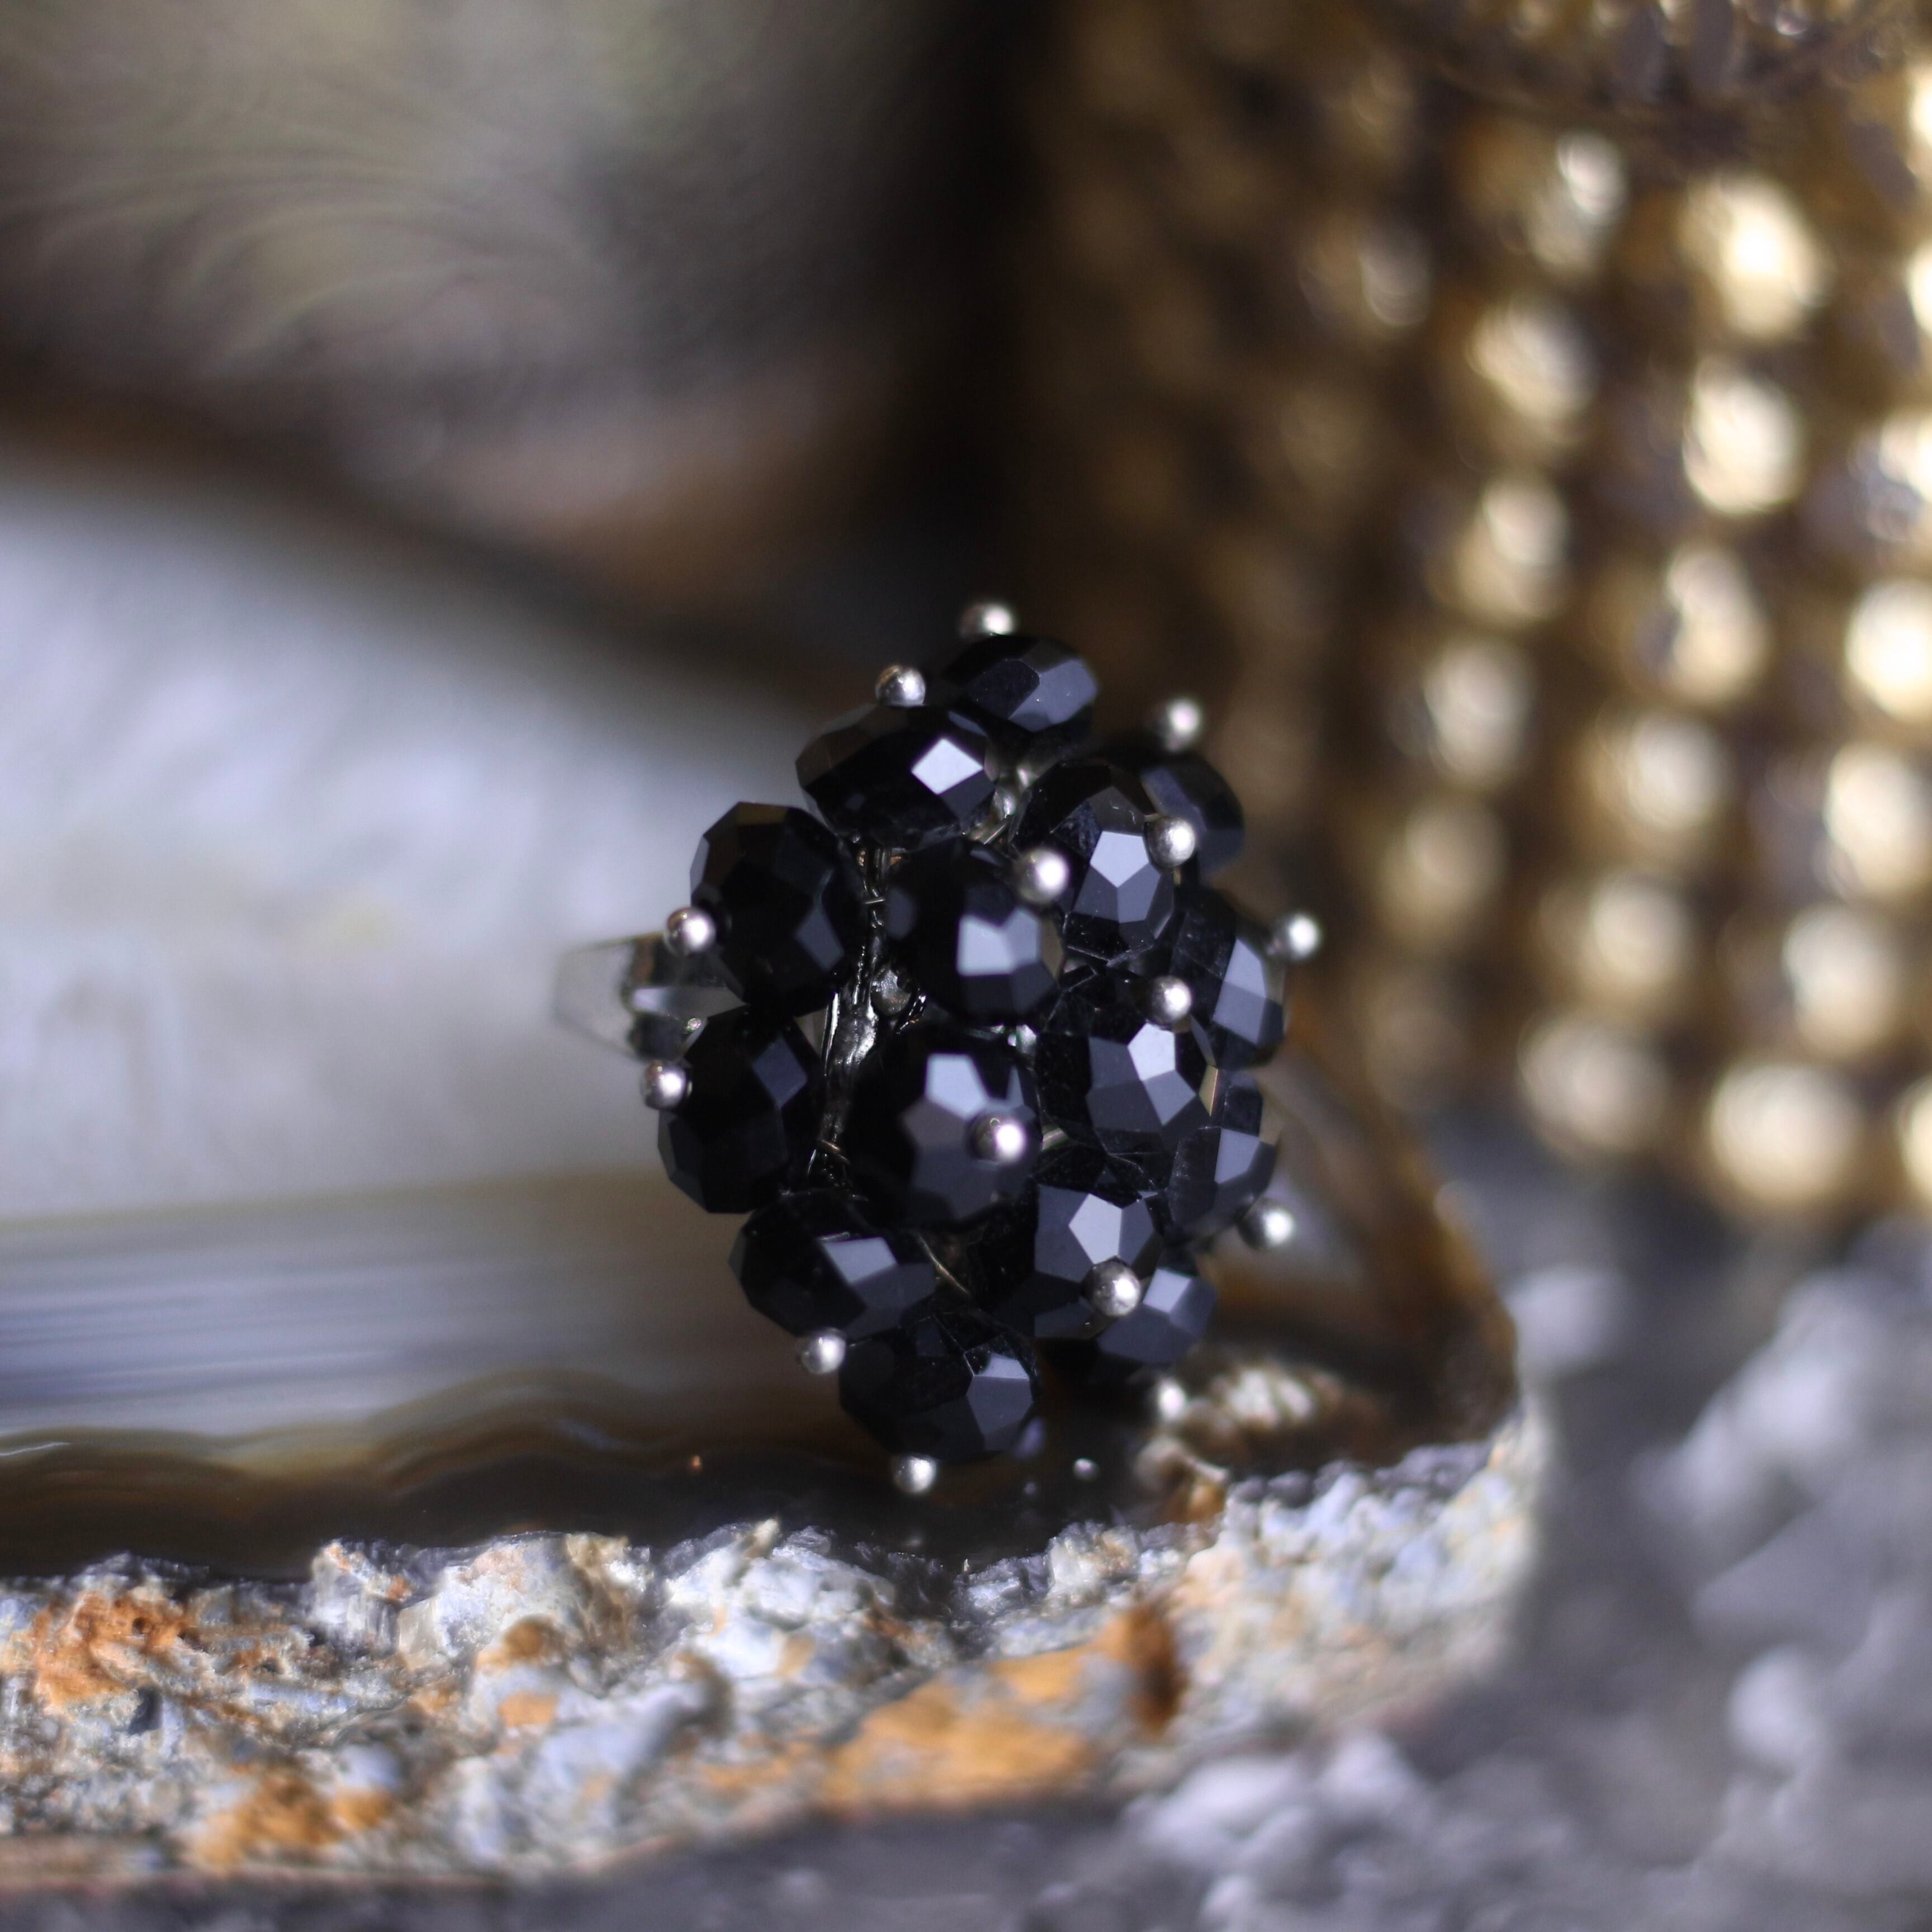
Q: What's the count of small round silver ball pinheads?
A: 15